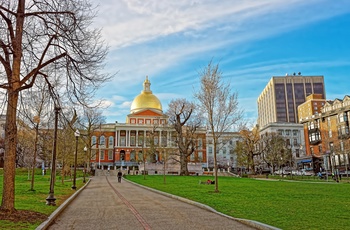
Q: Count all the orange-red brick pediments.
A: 1